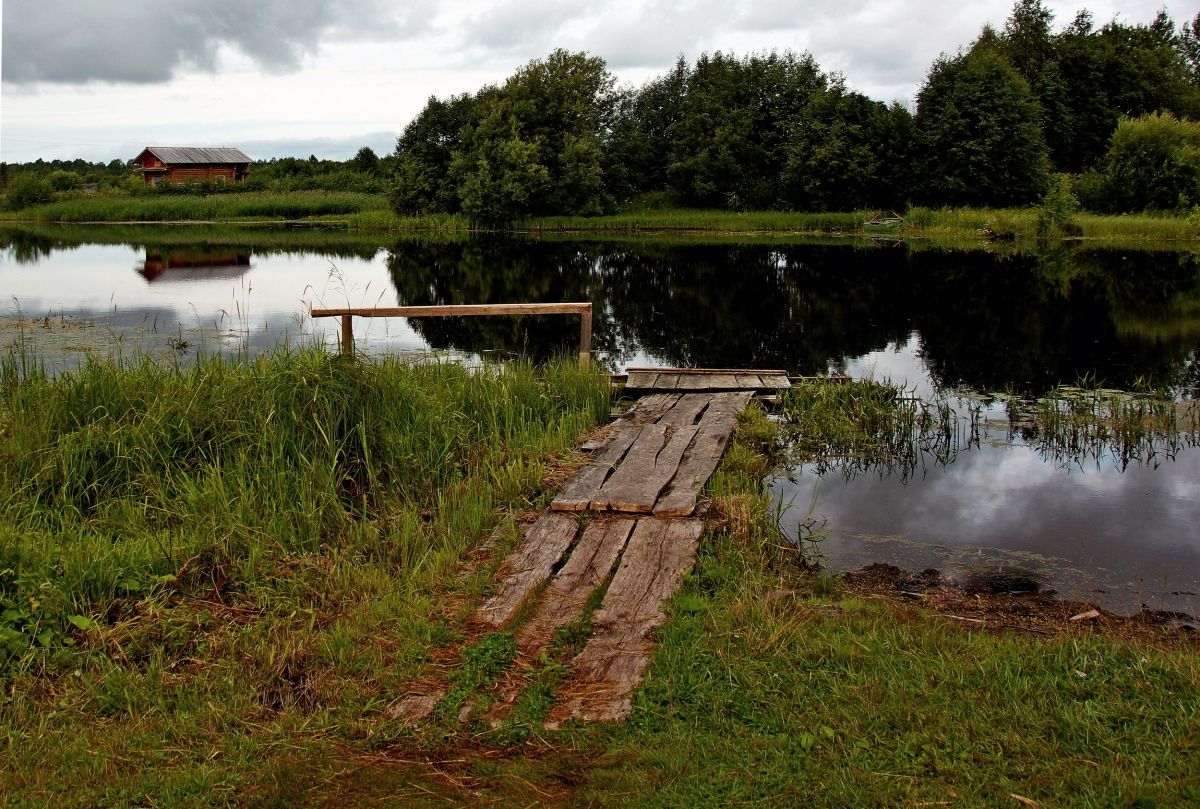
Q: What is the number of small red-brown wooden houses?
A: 1